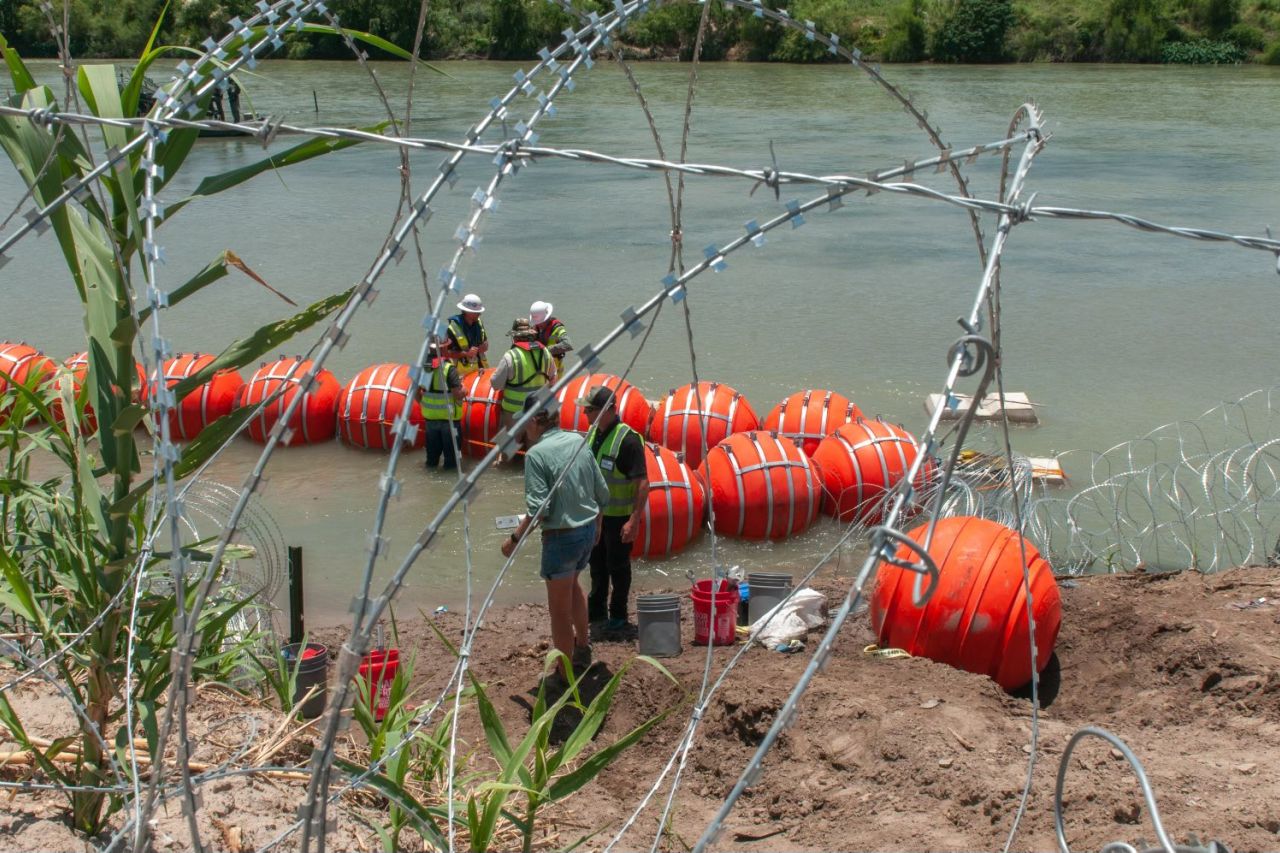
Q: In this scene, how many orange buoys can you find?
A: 13